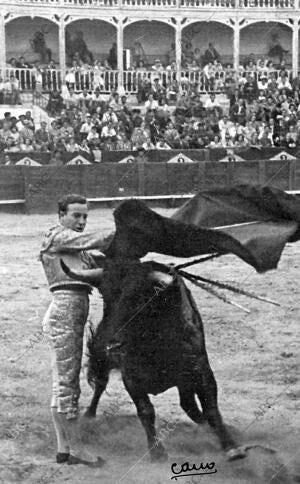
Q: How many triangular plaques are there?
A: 6